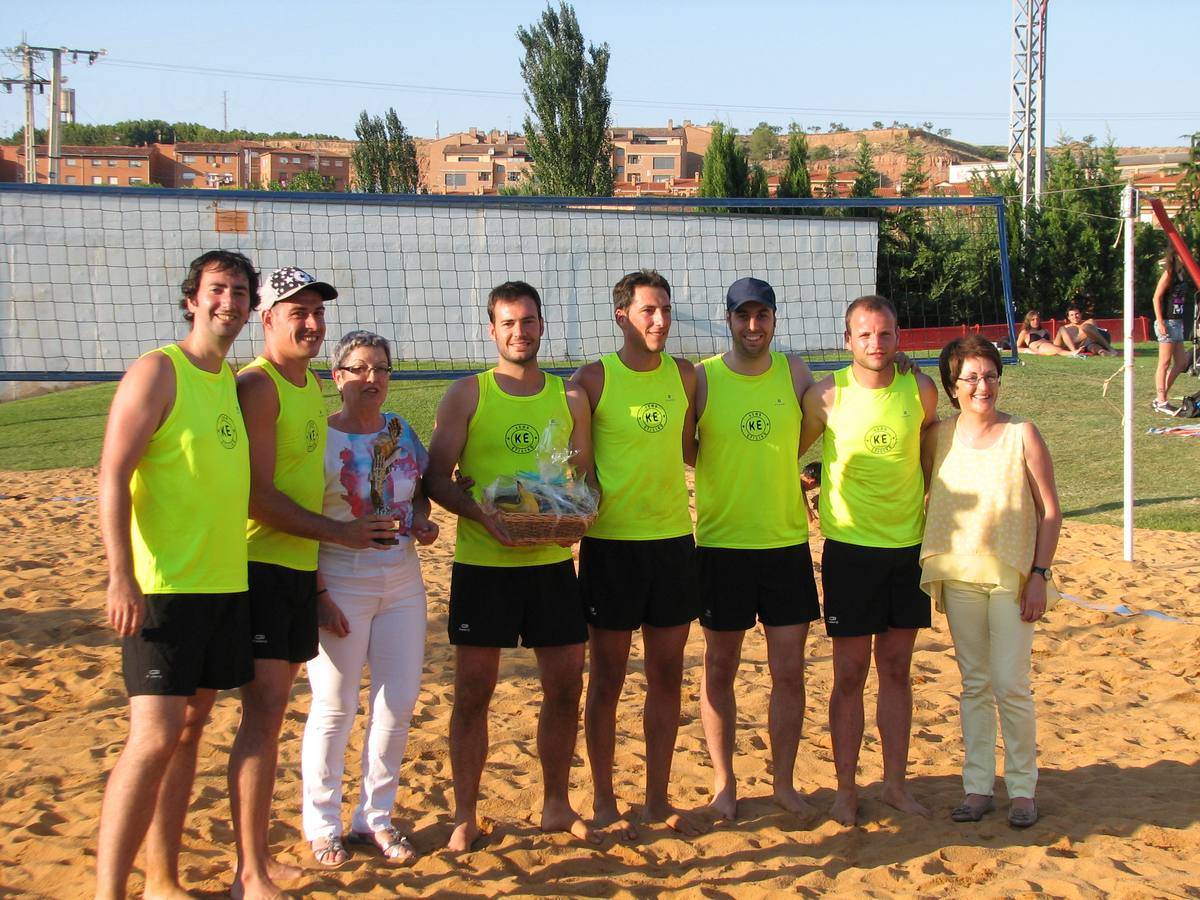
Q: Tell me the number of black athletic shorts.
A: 6